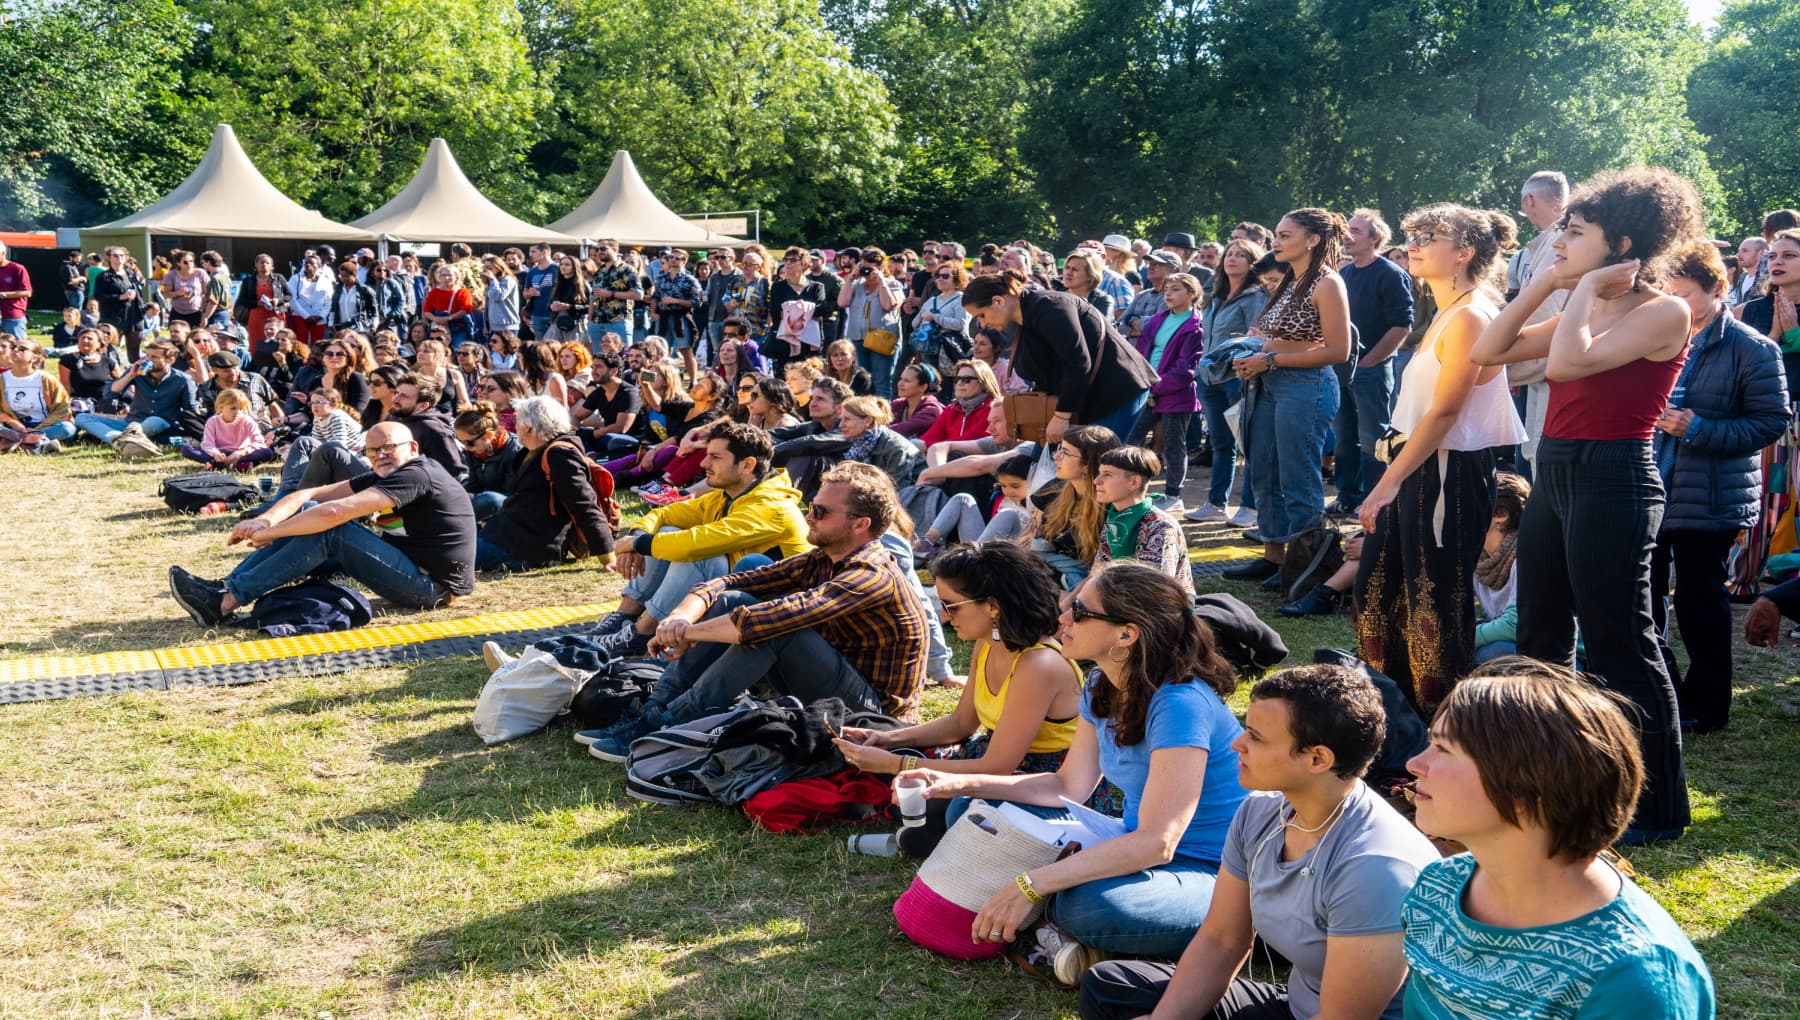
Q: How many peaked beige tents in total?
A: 3